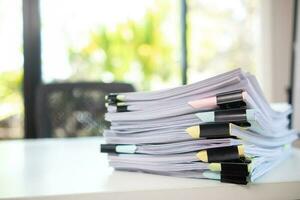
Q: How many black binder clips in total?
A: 8